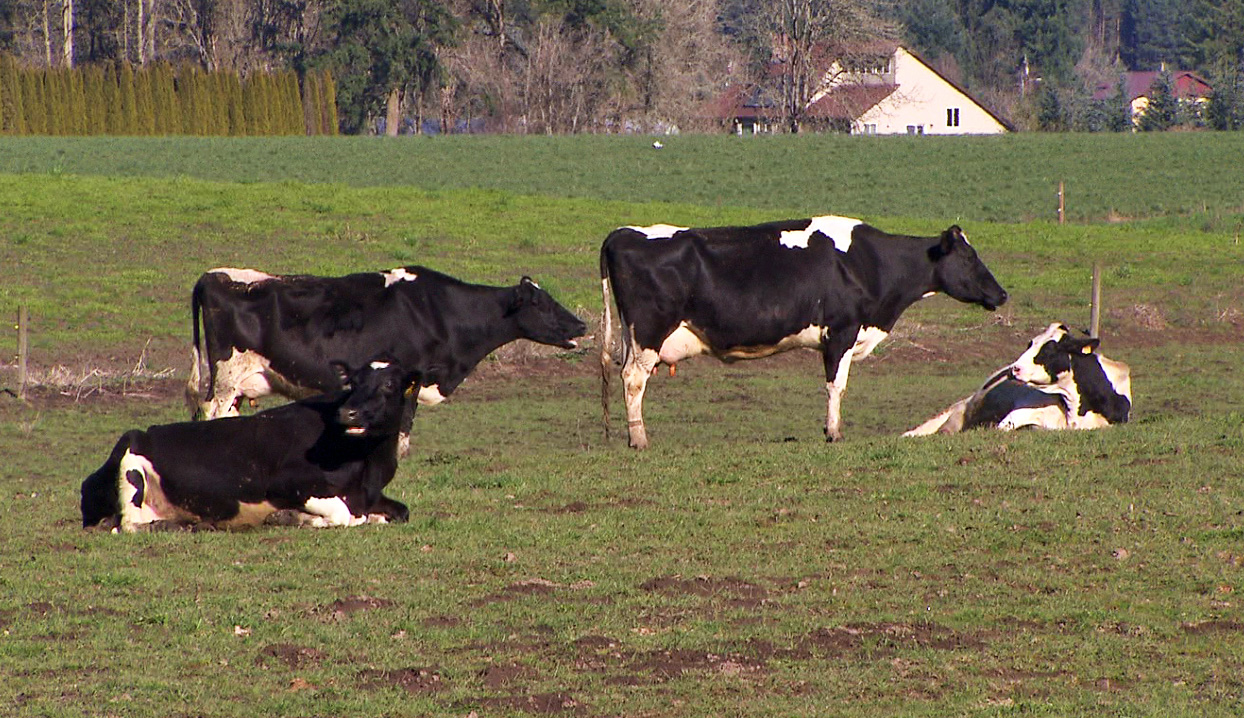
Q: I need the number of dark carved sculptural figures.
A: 0